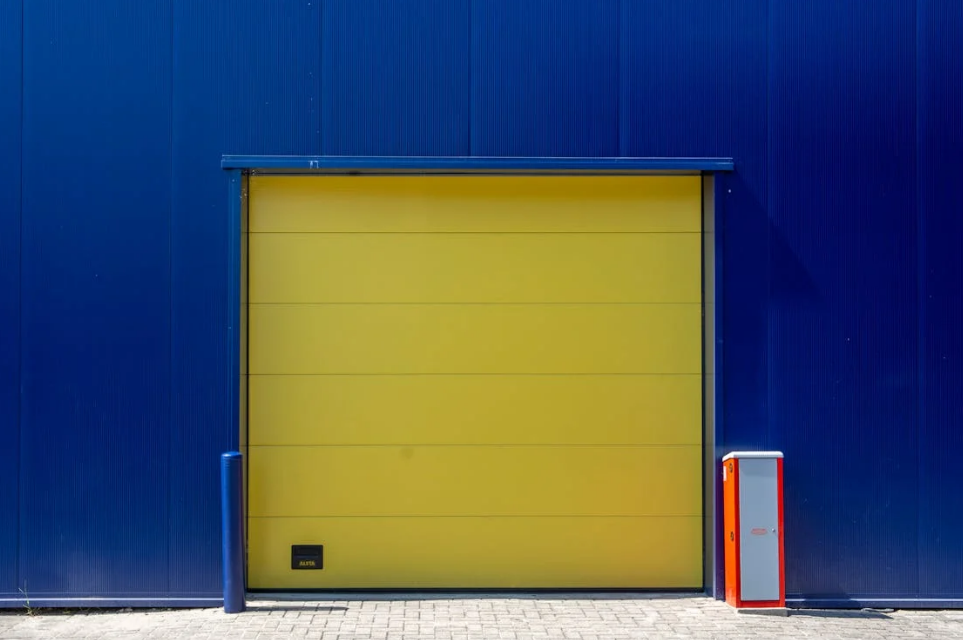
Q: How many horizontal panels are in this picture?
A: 6